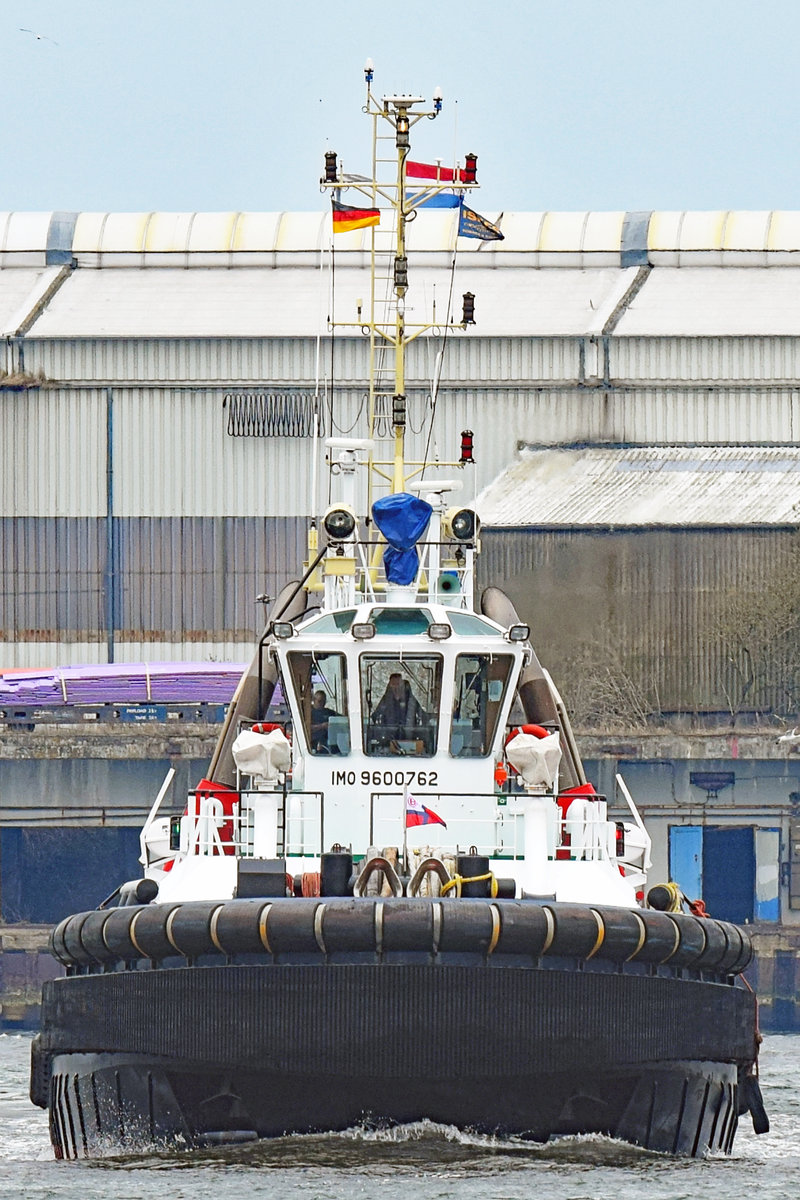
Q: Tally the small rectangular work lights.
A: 4